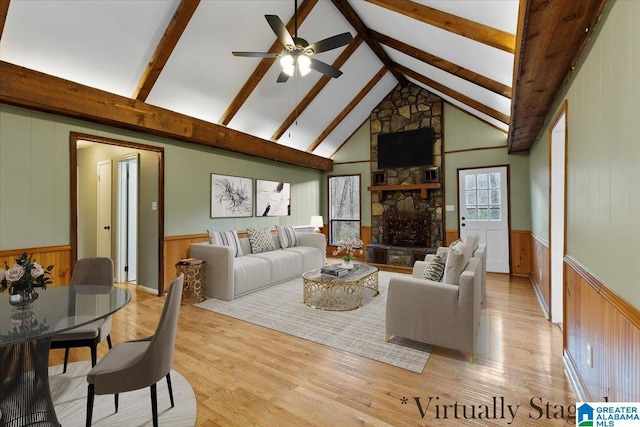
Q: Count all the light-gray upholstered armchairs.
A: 2